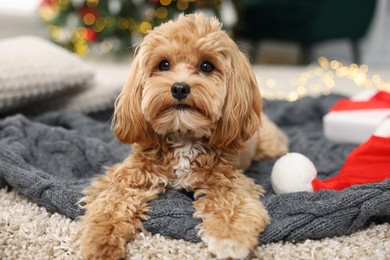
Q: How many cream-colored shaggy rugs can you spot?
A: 1